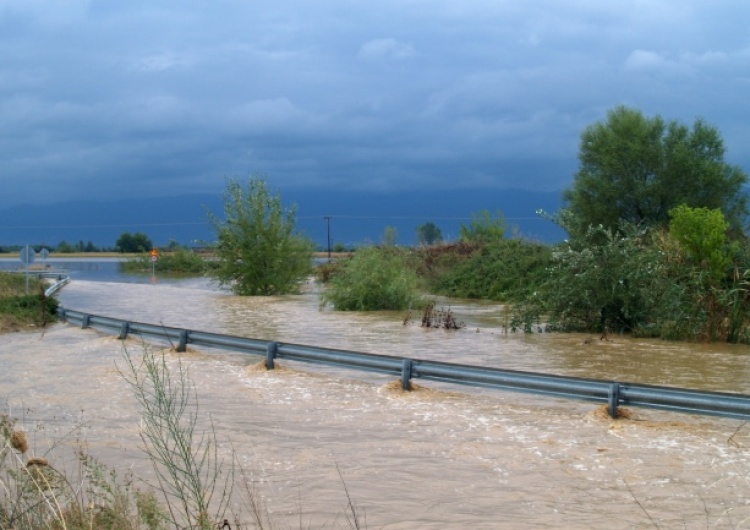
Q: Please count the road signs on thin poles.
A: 3